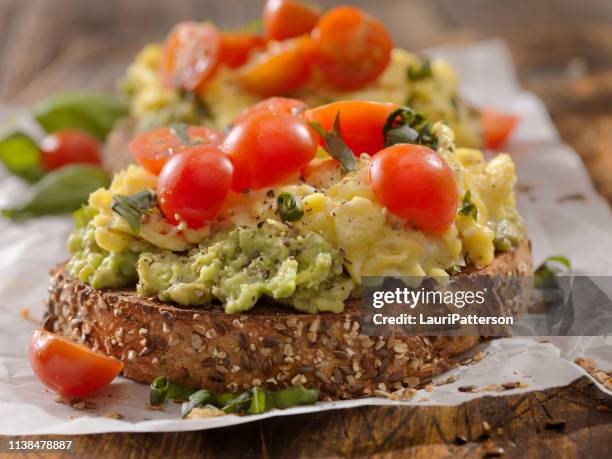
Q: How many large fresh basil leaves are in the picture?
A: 3